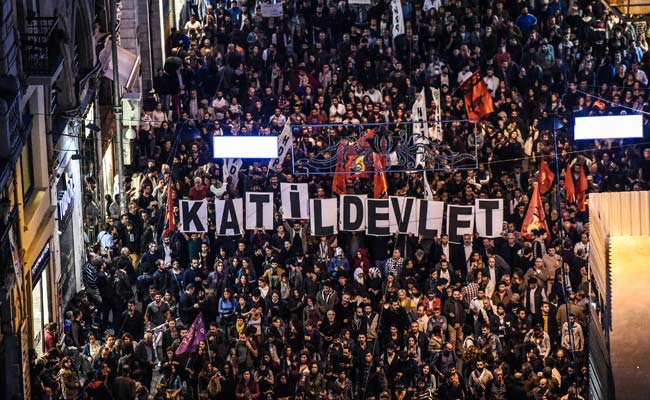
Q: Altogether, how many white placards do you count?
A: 11